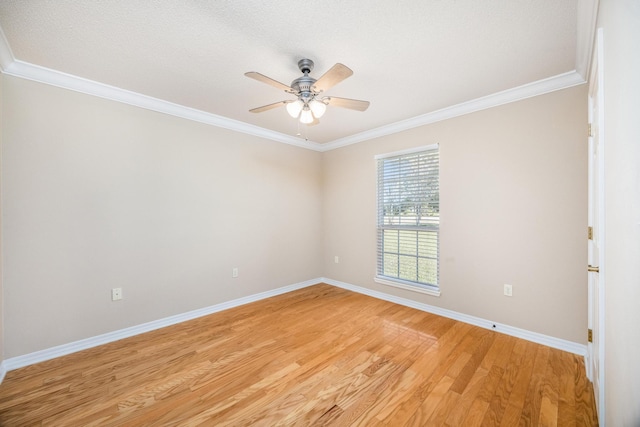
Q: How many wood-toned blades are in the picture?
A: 5